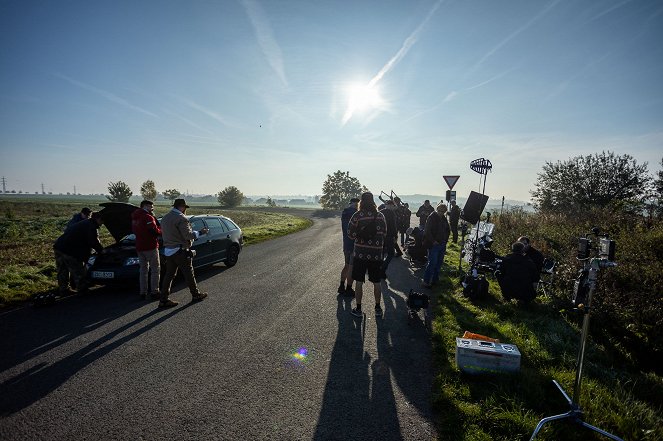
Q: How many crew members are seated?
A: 2